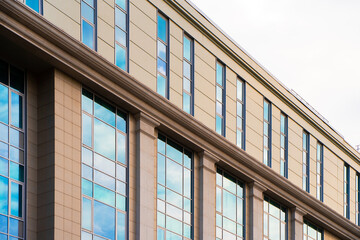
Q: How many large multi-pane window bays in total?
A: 6